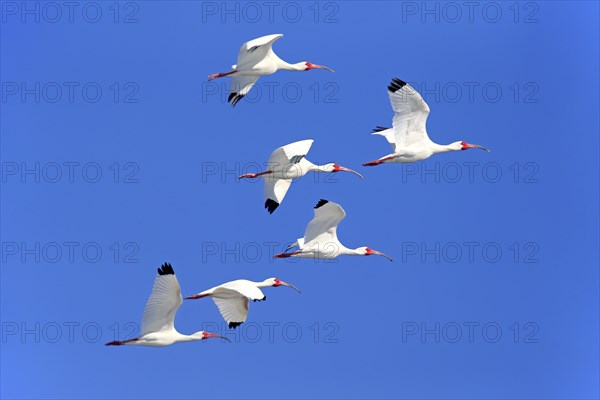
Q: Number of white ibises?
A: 6